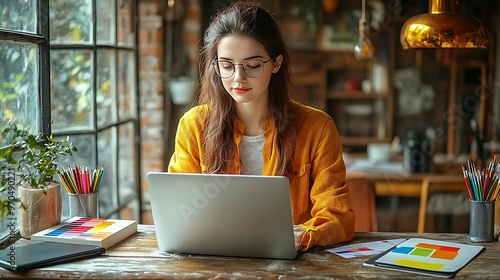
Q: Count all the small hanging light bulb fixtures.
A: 1